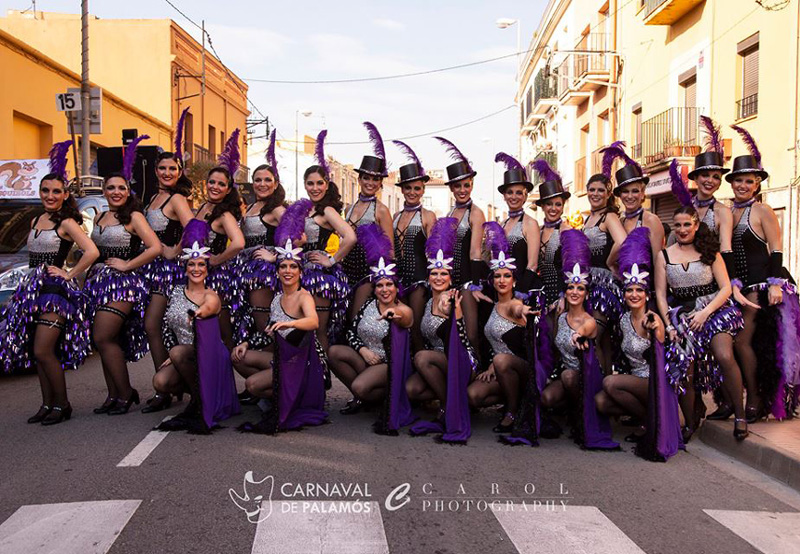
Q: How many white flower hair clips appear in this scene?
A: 7